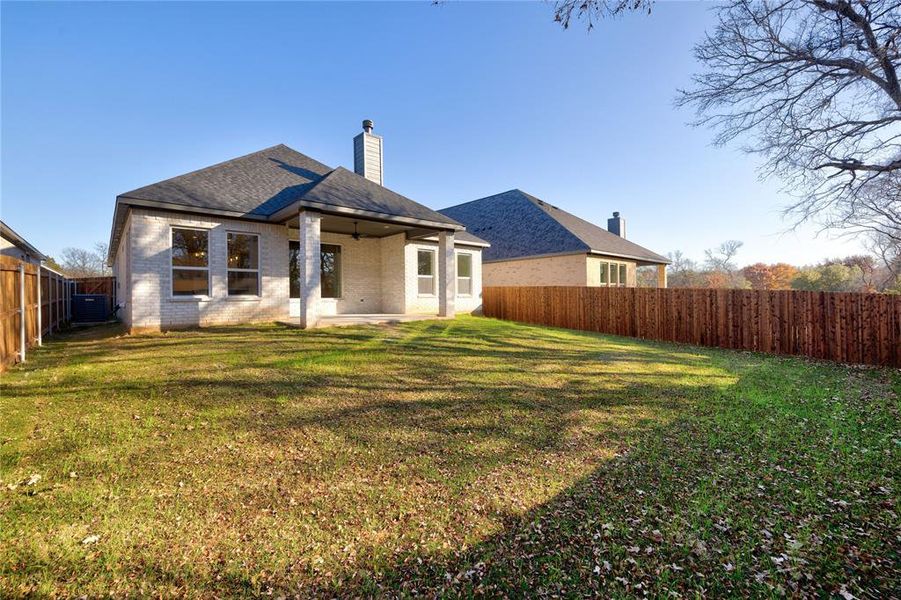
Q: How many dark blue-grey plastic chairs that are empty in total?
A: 0